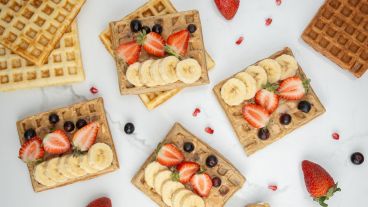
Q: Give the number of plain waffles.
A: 4